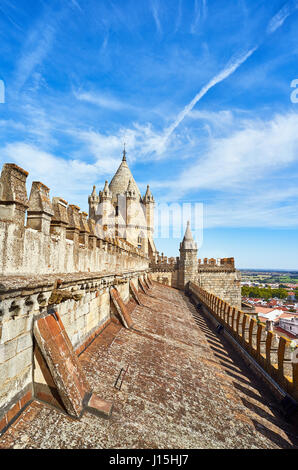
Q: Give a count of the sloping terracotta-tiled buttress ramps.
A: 6